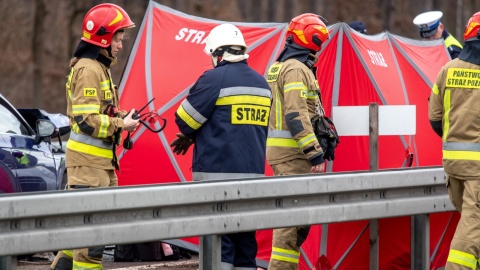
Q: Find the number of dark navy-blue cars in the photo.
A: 1